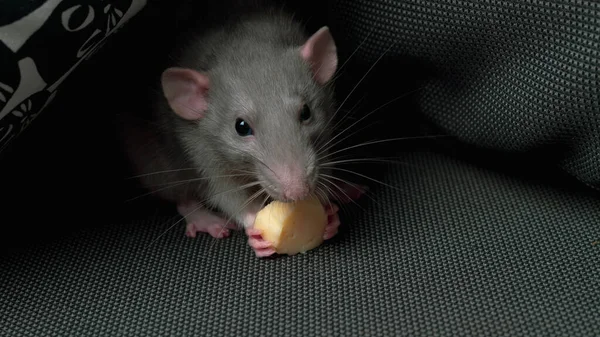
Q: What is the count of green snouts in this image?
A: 0